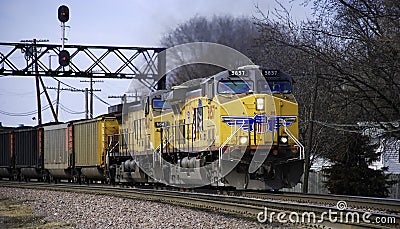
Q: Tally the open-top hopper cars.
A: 4